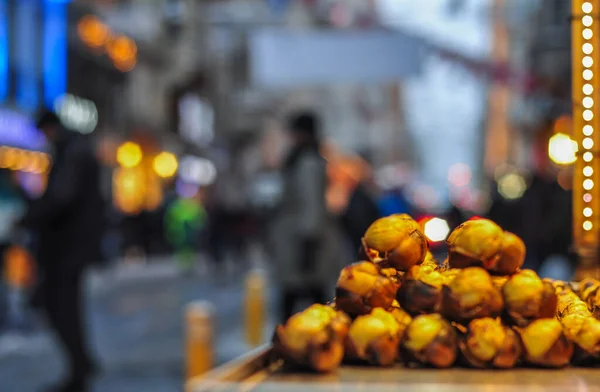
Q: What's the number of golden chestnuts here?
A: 11